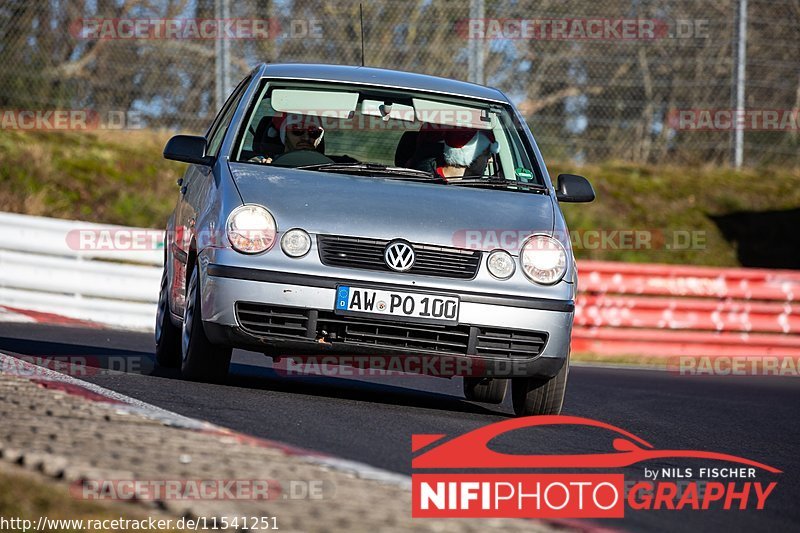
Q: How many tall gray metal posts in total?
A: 3